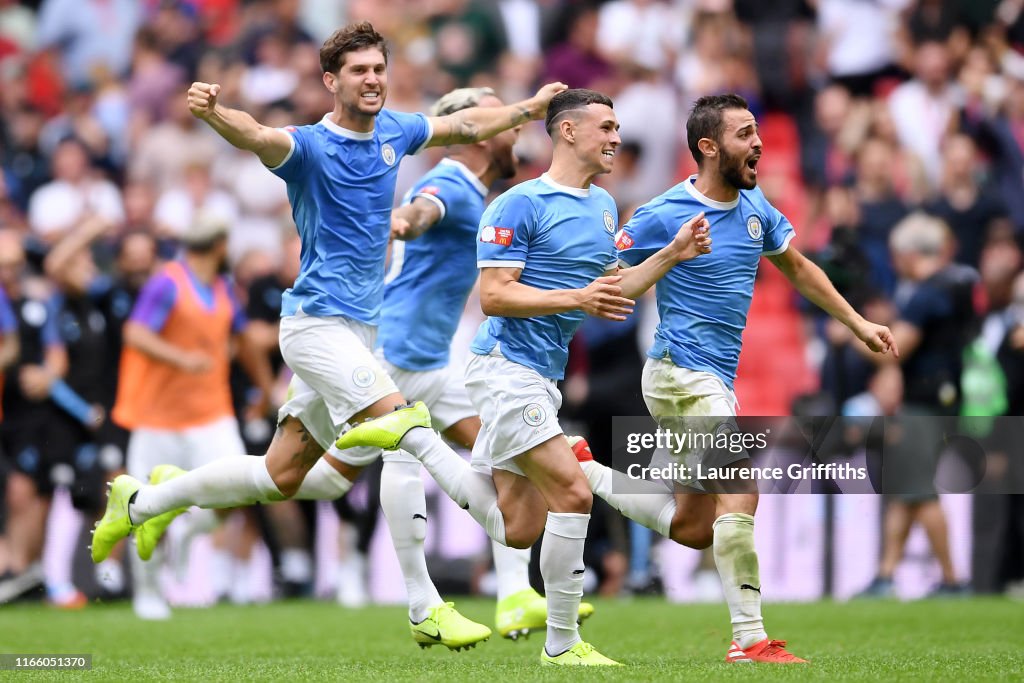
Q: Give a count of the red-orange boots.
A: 2